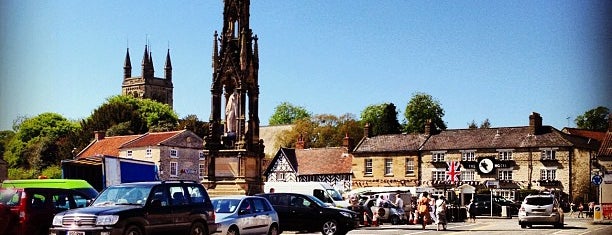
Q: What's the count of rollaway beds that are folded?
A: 0